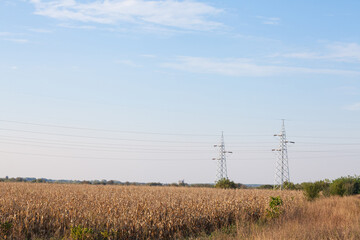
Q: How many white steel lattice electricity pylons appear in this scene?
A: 2